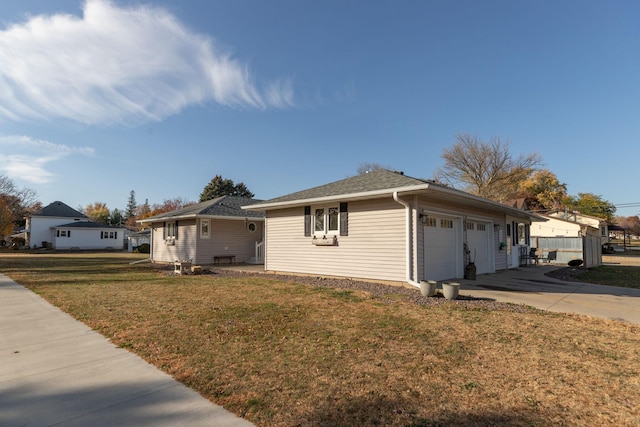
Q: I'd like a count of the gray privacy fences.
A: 1